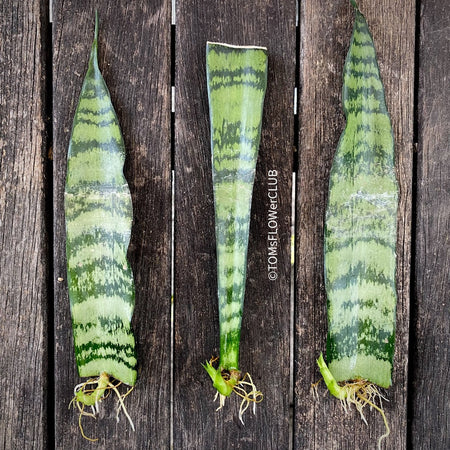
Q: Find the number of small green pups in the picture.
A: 3